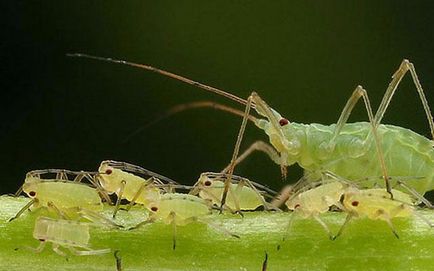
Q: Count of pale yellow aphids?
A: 7